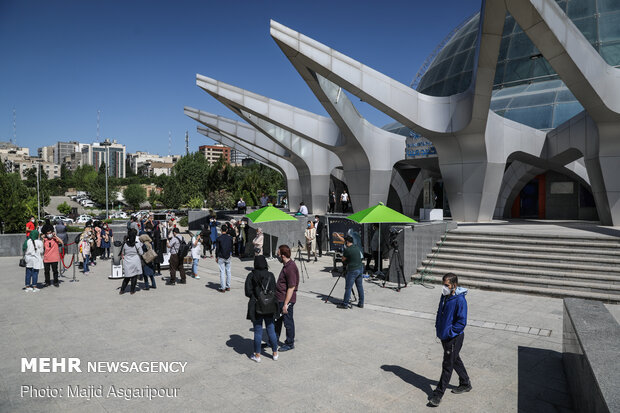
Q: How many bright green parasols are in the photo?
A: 2